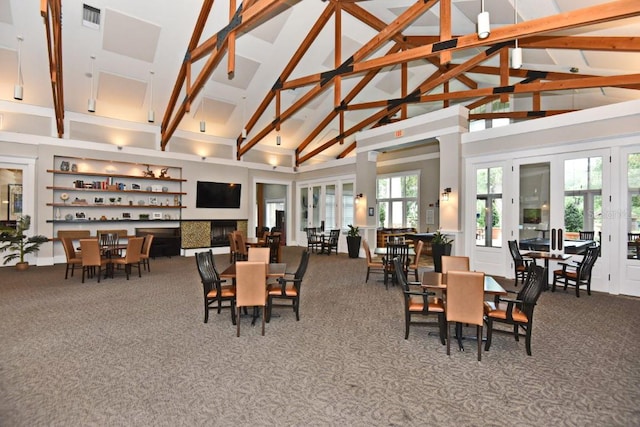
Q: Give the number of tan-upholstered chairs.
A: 12